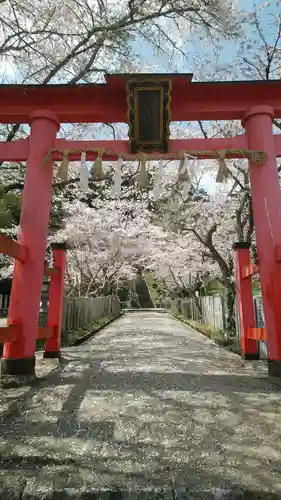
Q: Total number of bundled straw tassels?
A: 5